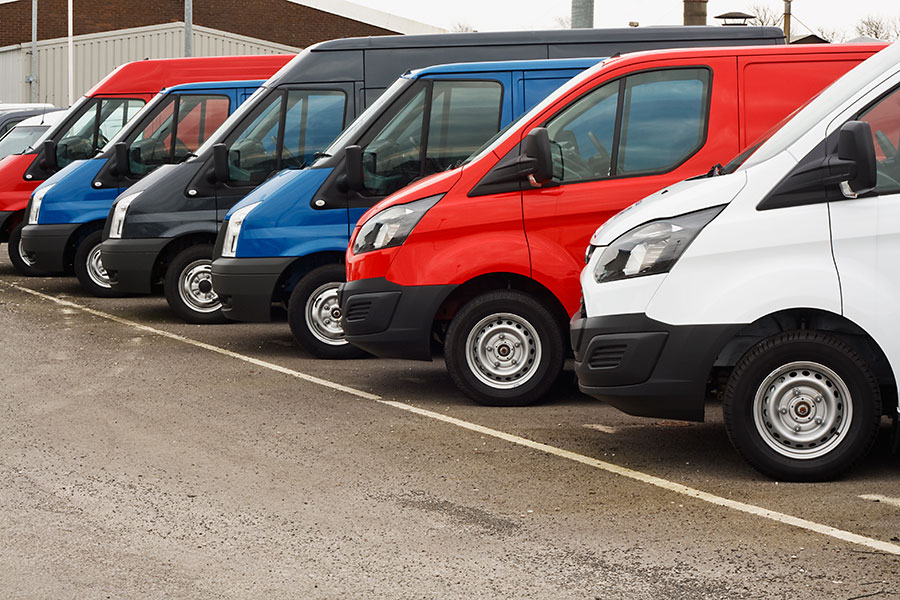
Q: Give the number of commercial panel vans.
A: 6